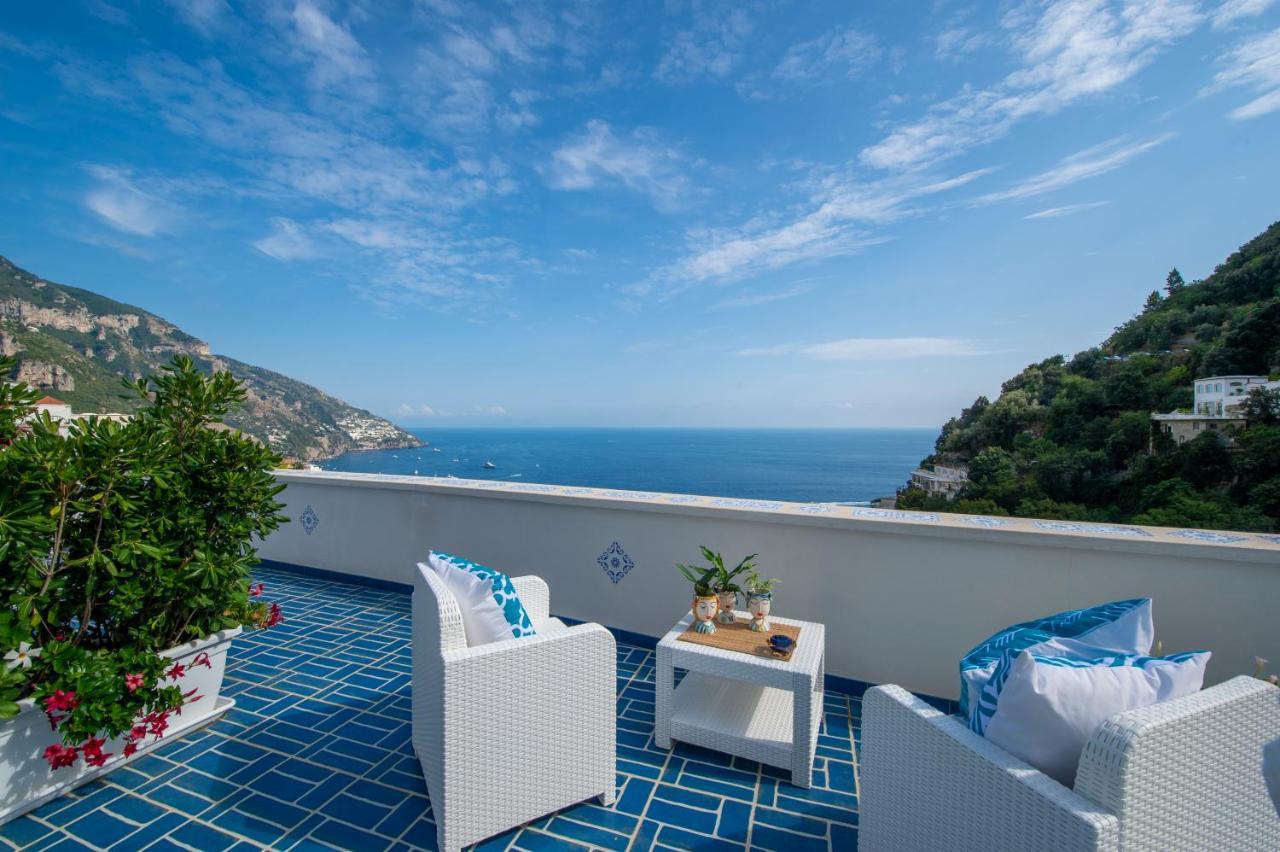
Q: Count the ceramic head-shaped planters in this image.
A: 3